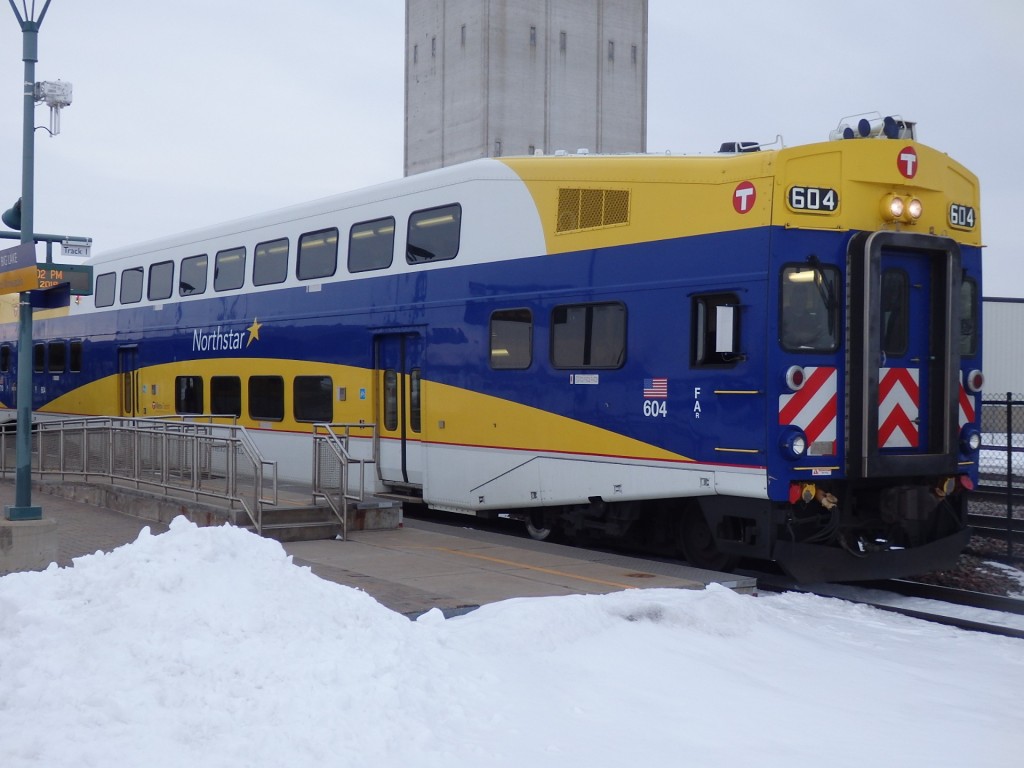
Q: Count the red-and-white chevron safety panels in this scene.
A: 3